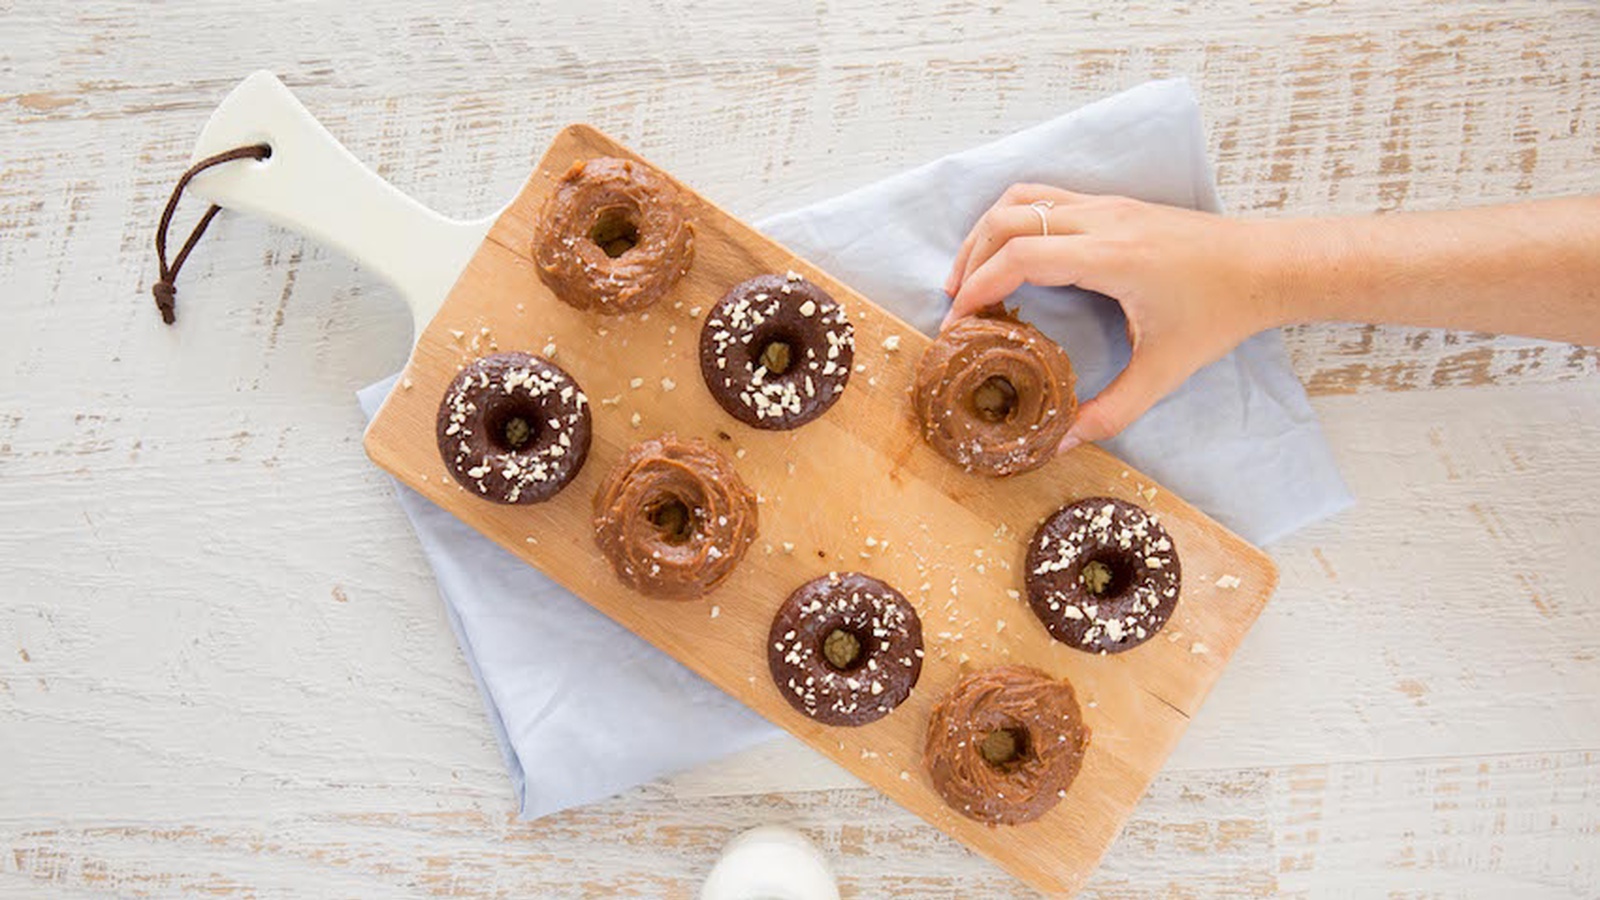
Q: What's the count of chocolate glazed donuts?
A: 4